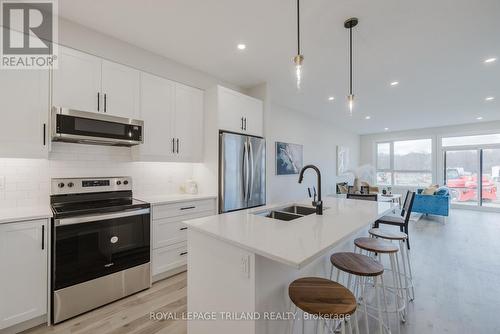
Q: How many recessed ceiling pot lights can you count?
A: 8